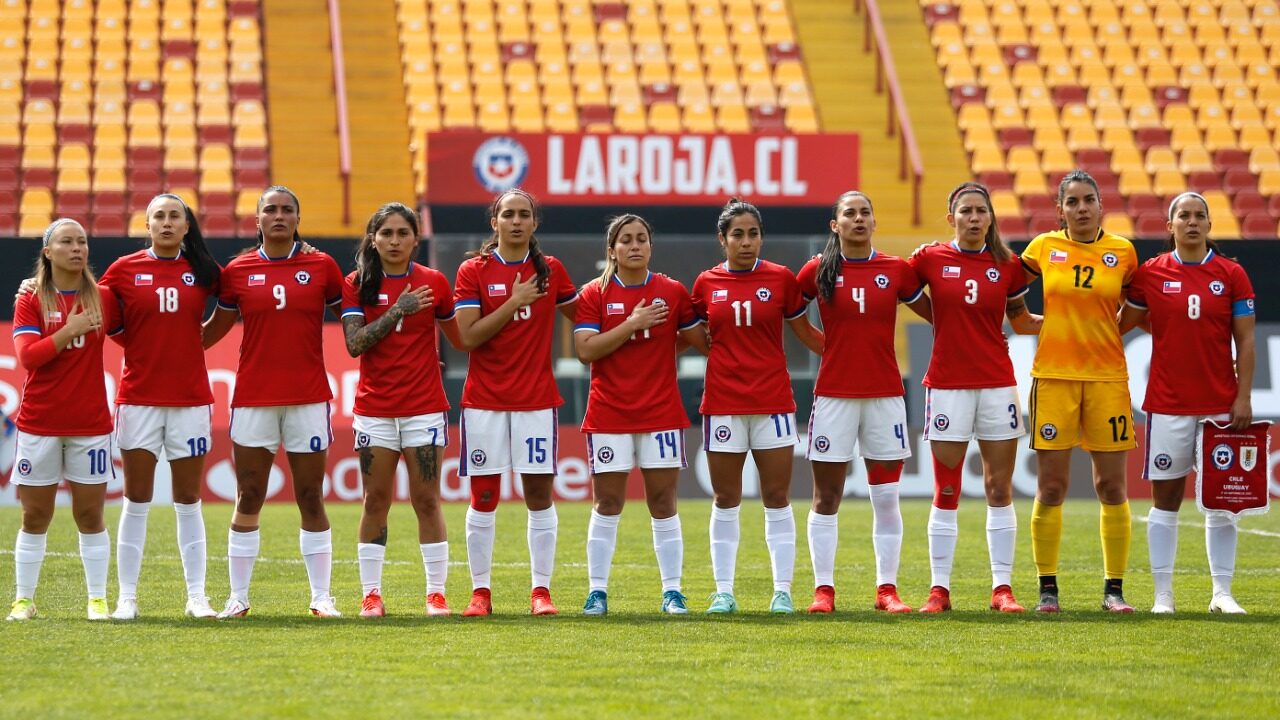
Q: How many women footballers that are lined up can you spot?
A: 11